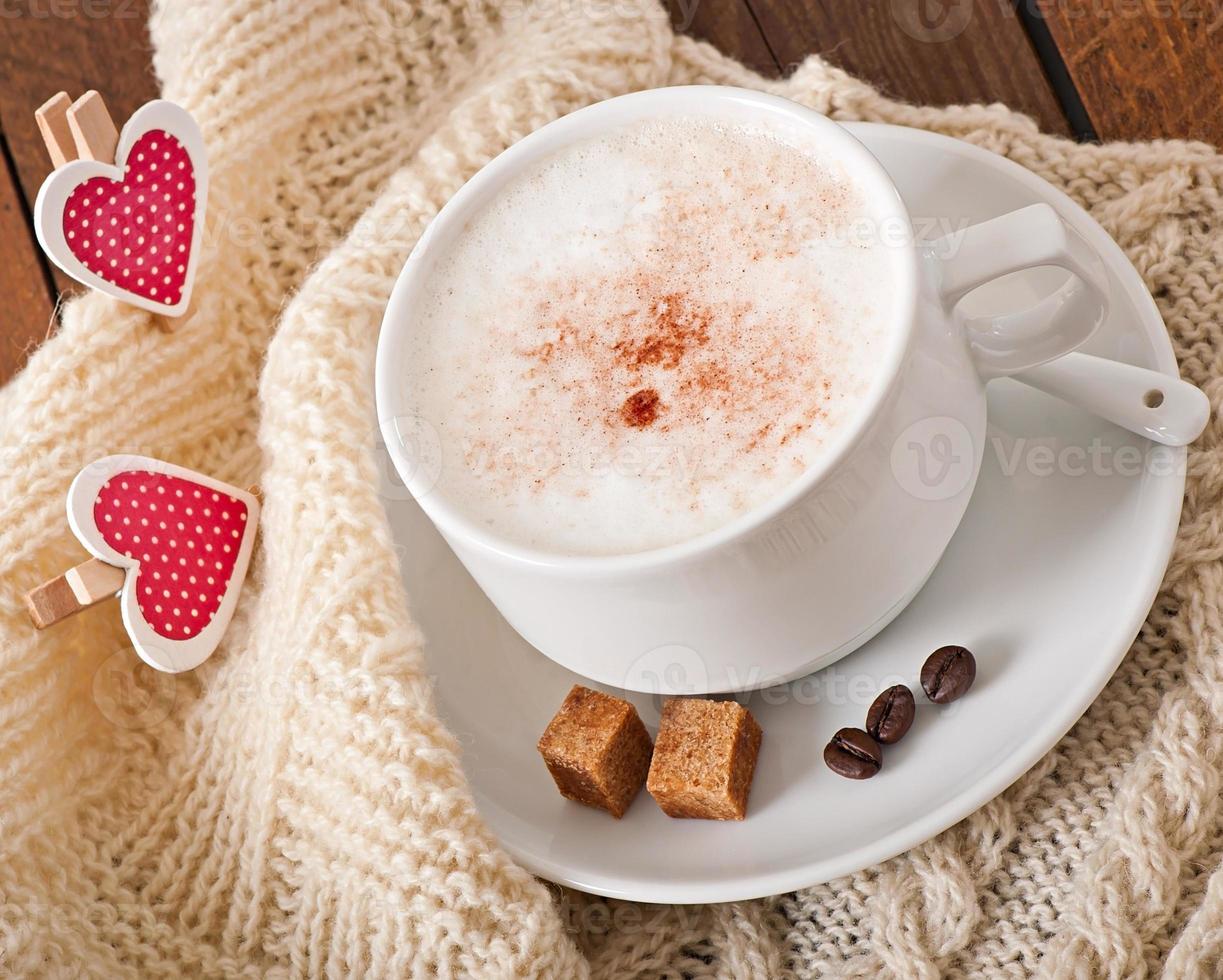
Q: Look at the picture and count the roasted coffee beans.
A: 3